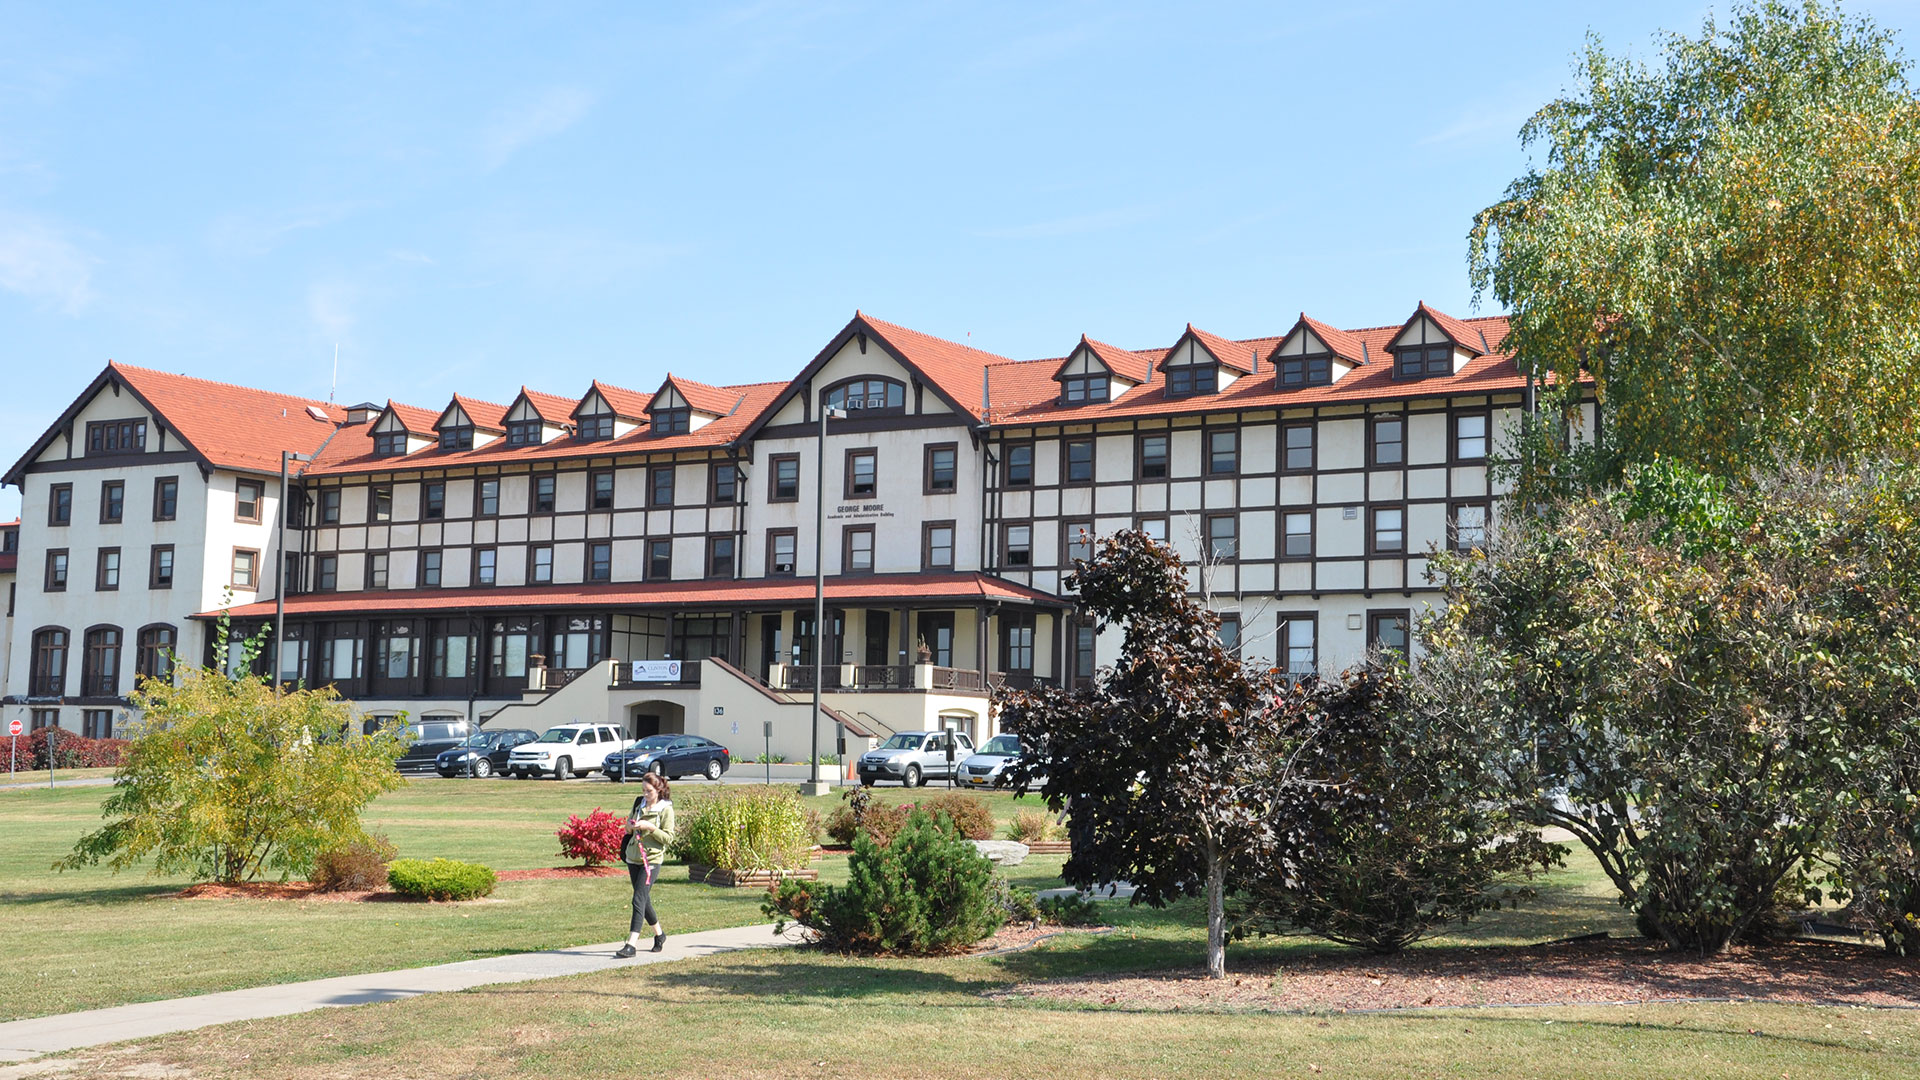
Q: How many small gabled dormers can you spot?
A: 9